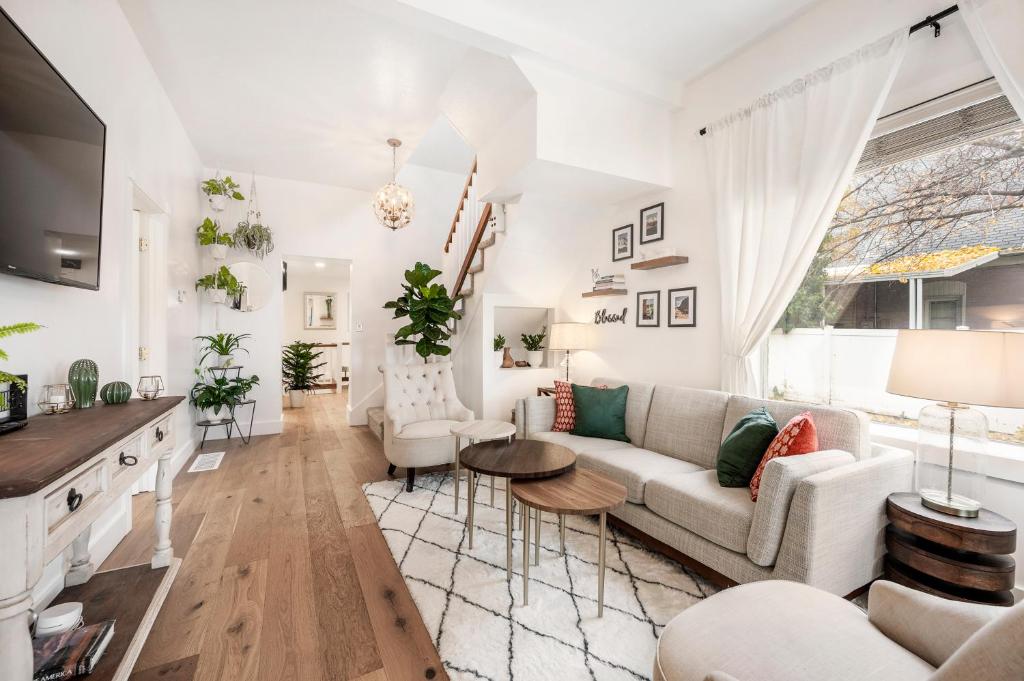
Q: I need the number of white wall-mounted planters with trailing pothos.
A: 3